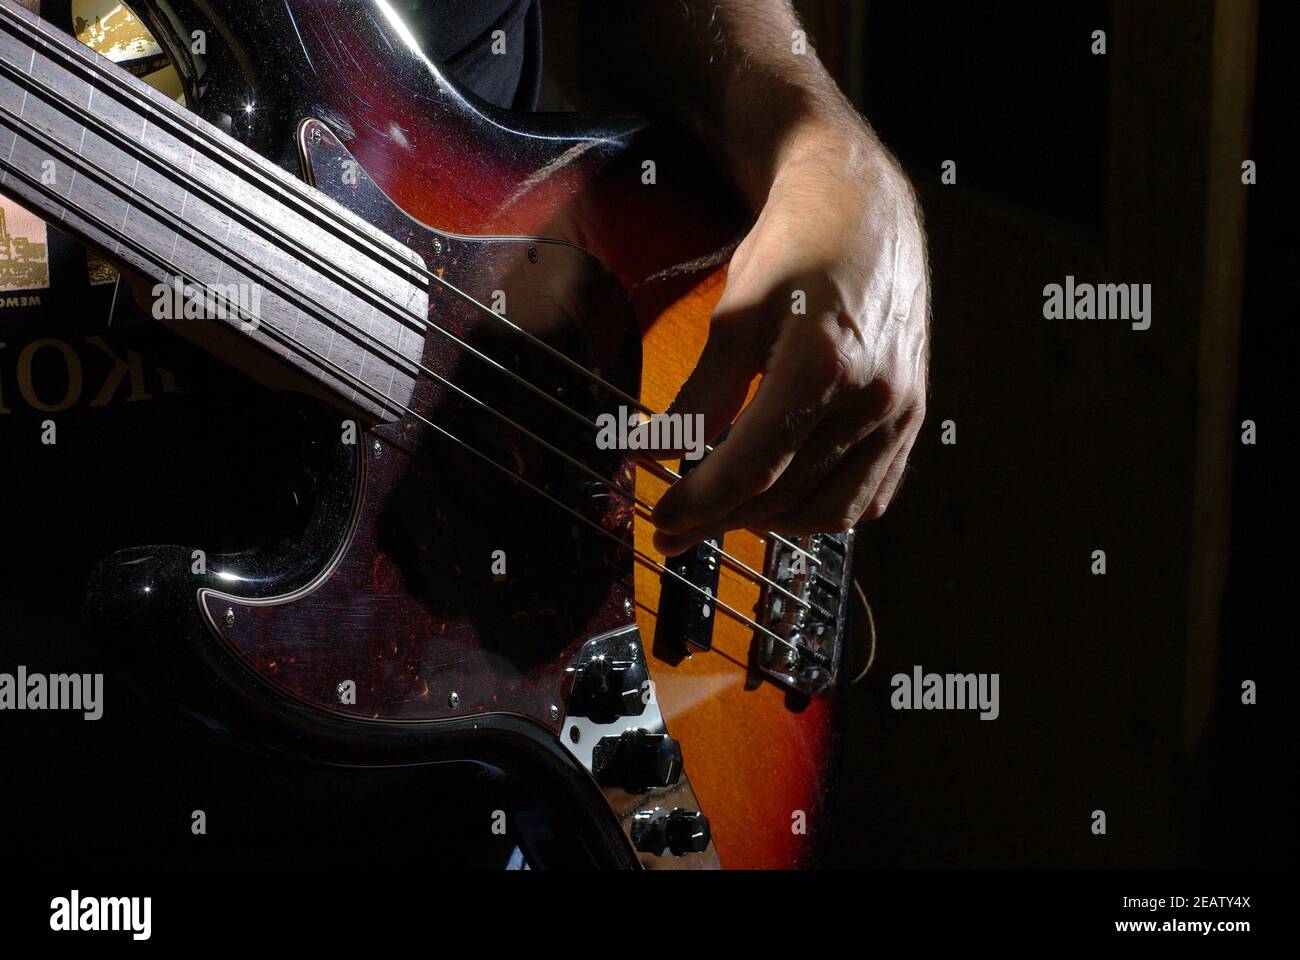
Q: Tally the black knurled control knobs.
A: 3